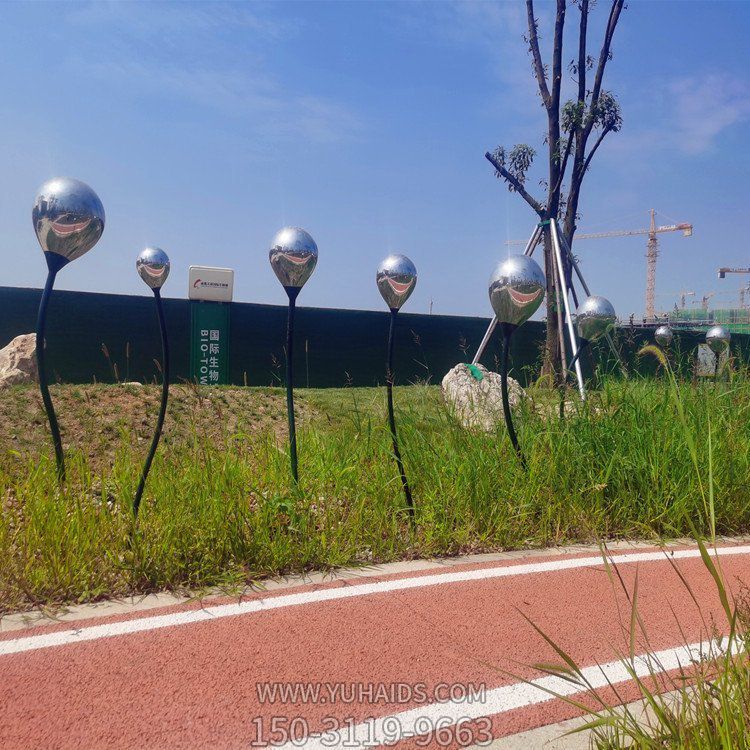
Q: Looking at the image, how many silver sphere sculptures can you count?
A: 8